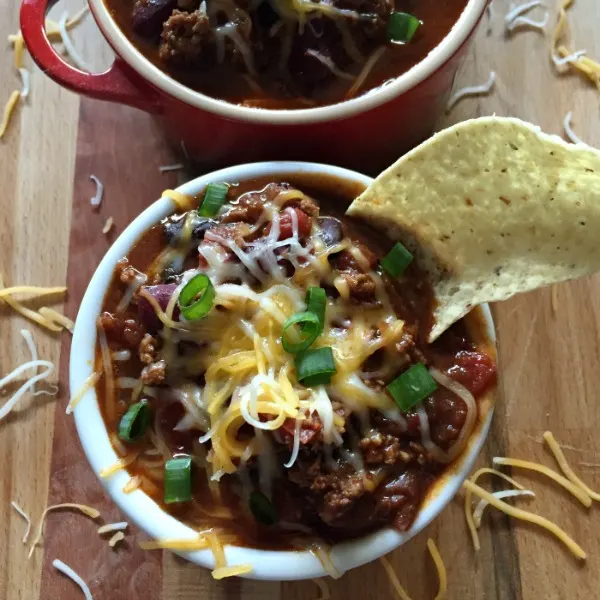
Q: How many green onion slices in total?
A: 11